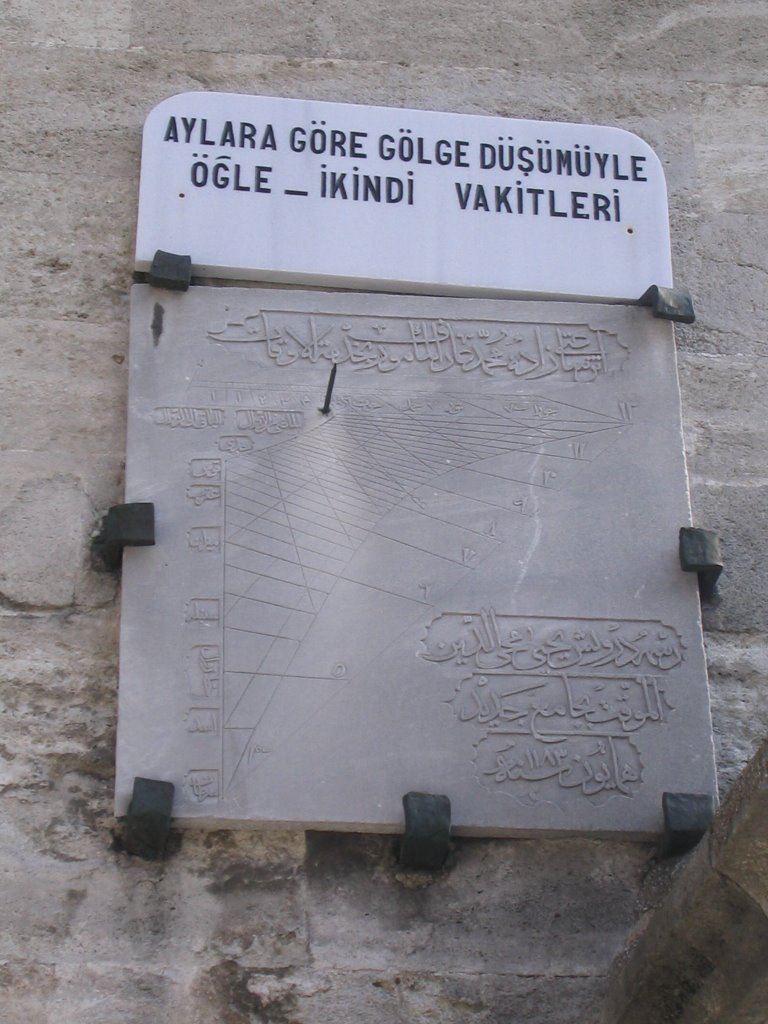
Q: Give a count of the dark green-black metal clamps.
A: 7